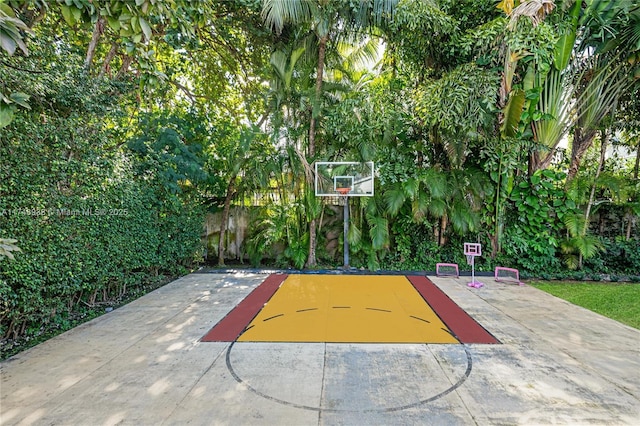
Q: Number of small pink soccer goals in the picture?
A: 2